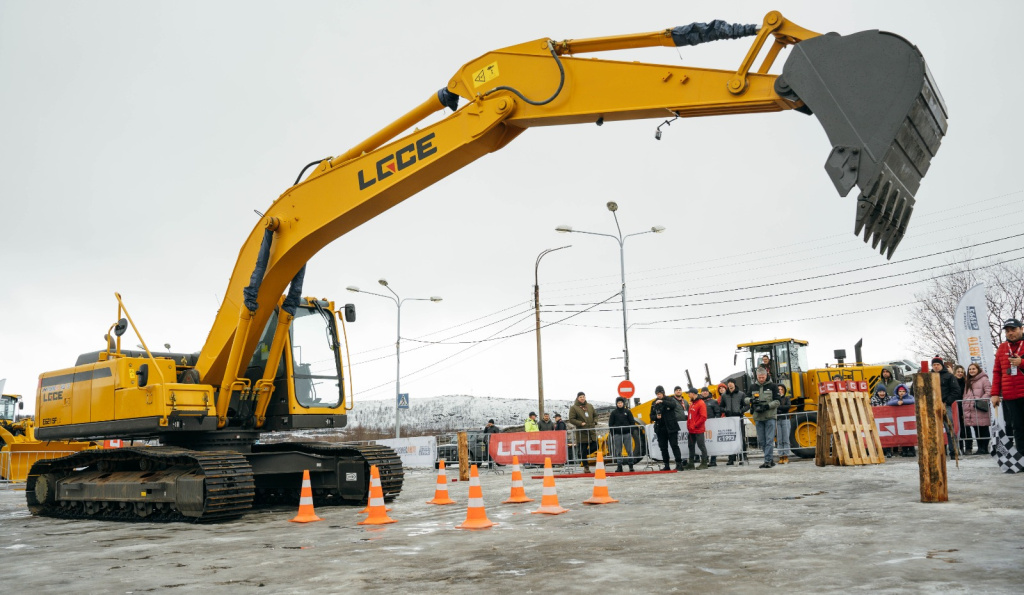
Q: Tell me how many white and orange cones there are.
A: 8